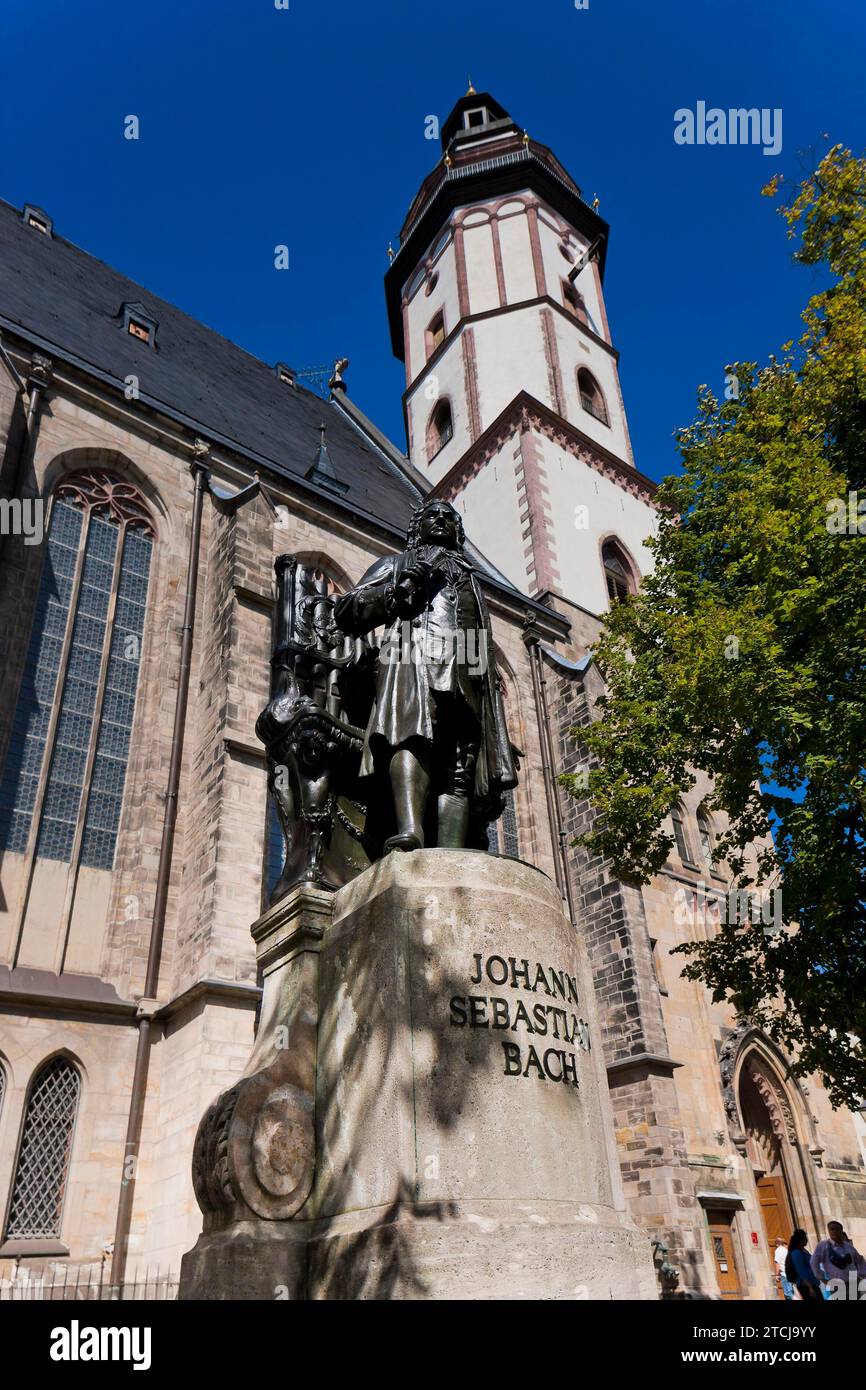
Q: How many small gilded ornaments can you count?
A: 5